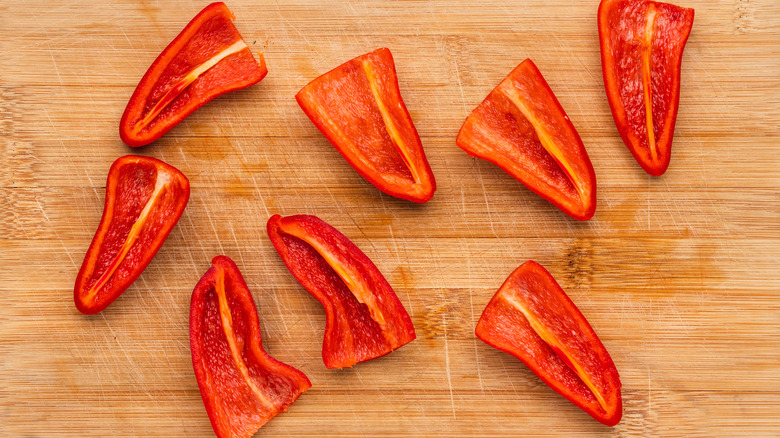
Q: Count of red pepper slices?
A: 8